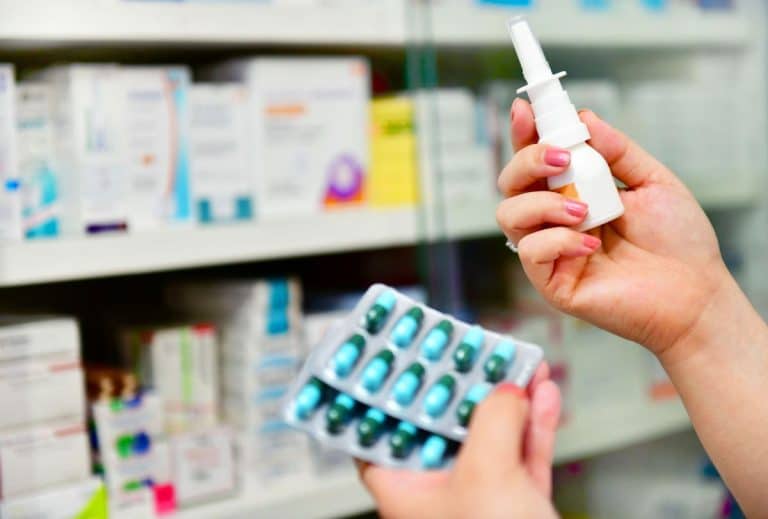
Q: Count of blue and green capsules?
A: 15